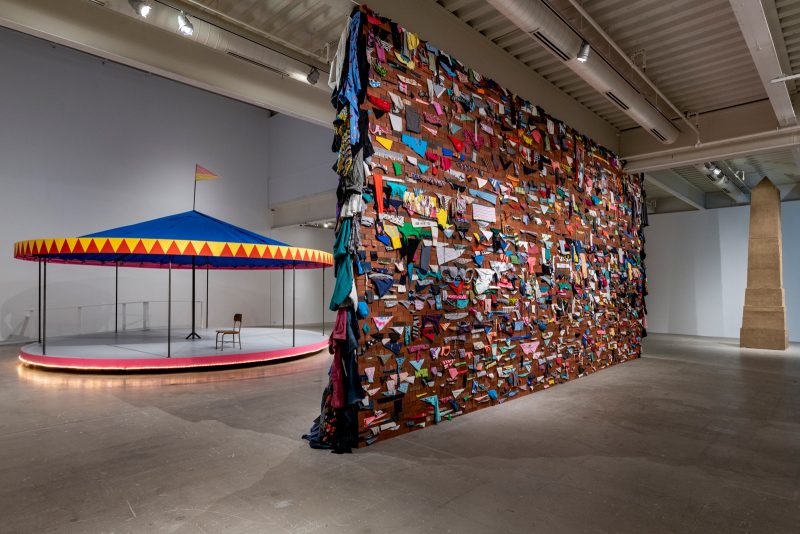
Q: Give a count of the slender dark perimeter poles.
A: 8